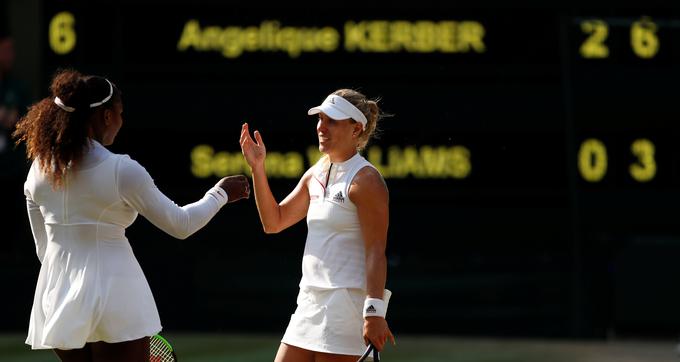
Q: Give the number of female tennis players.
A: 2